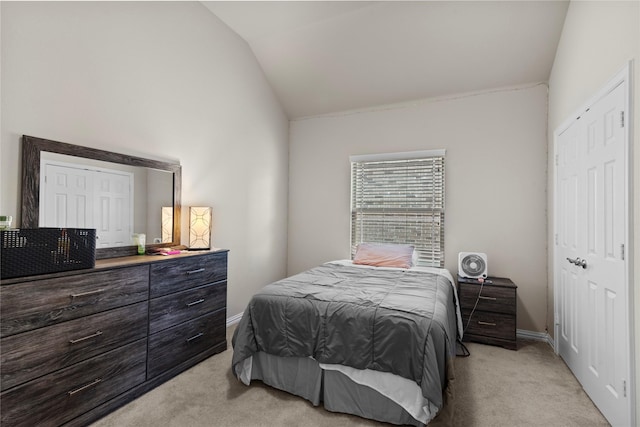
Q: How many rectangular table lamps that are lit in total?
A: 1